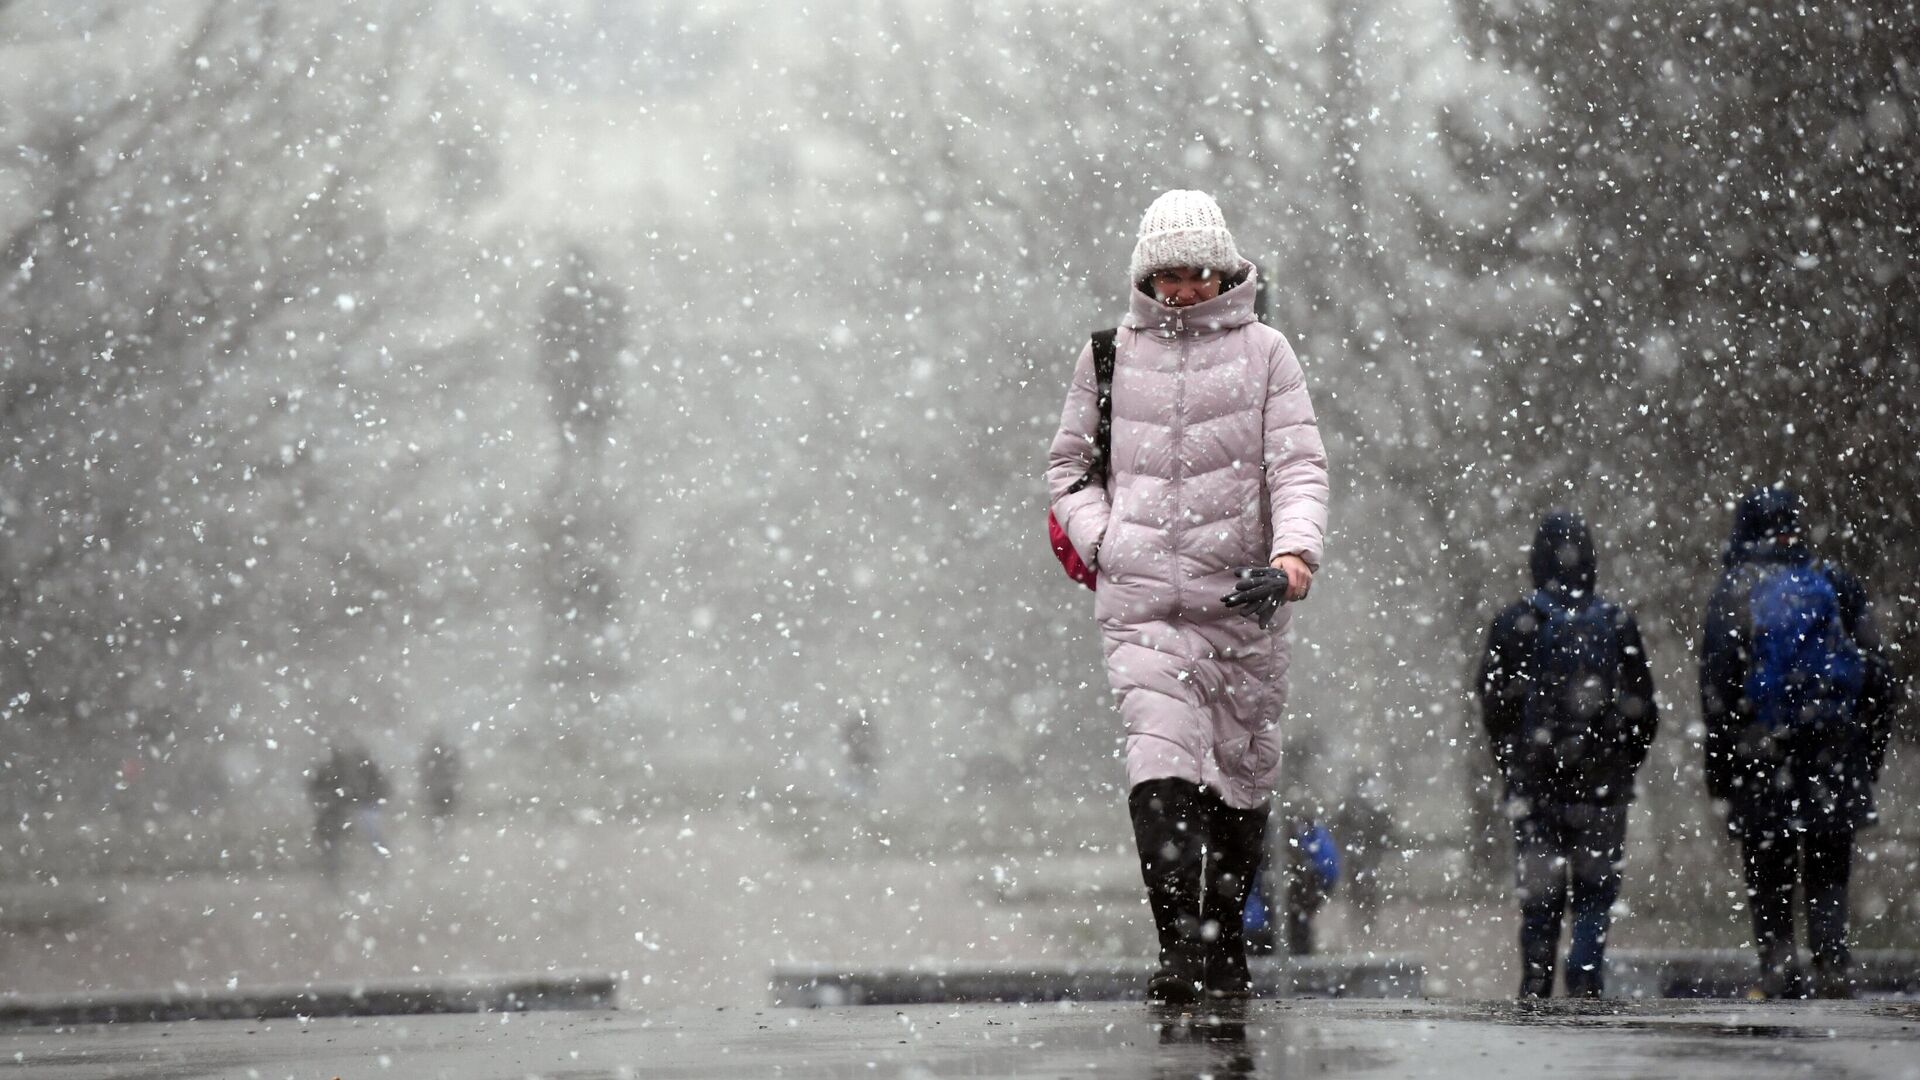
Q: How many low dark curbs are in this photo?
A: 3